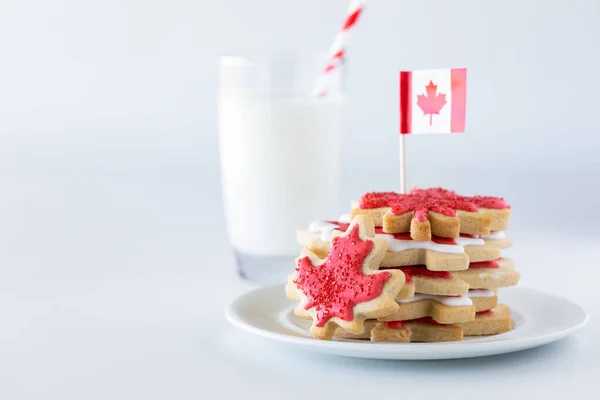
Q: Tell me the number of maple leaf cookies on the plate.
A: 6